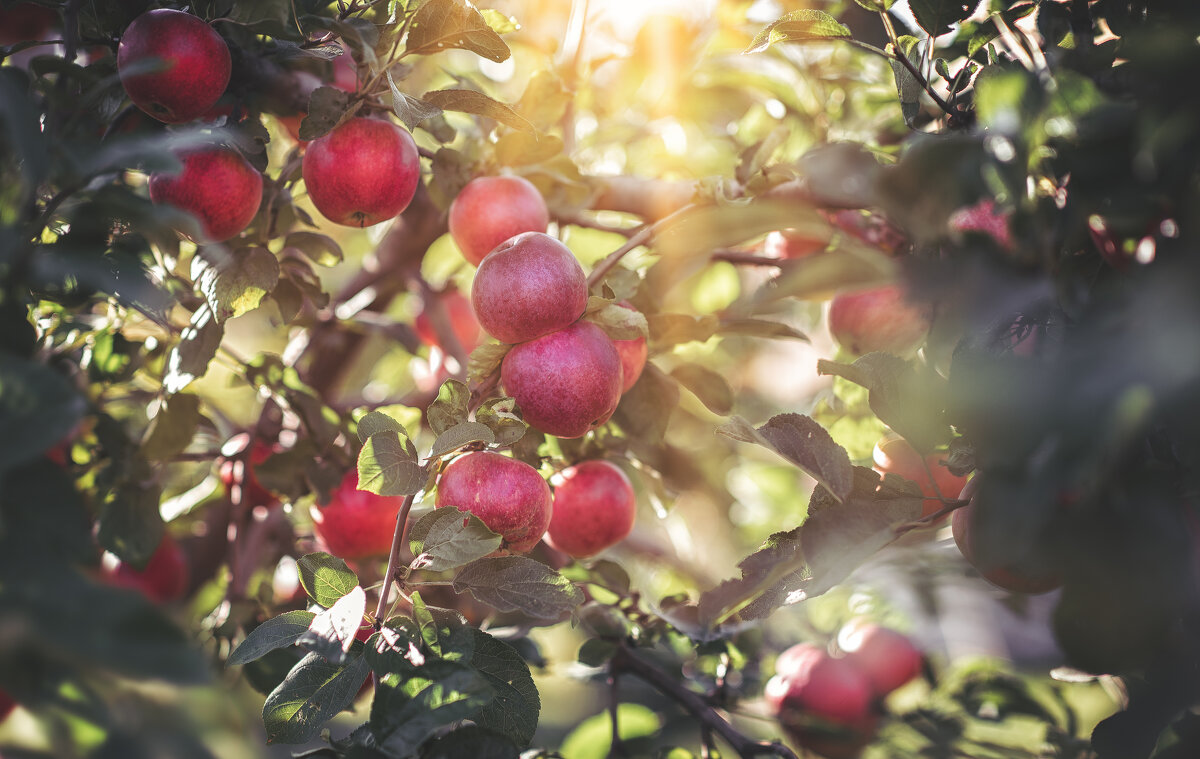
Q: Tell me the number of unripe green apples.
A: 0